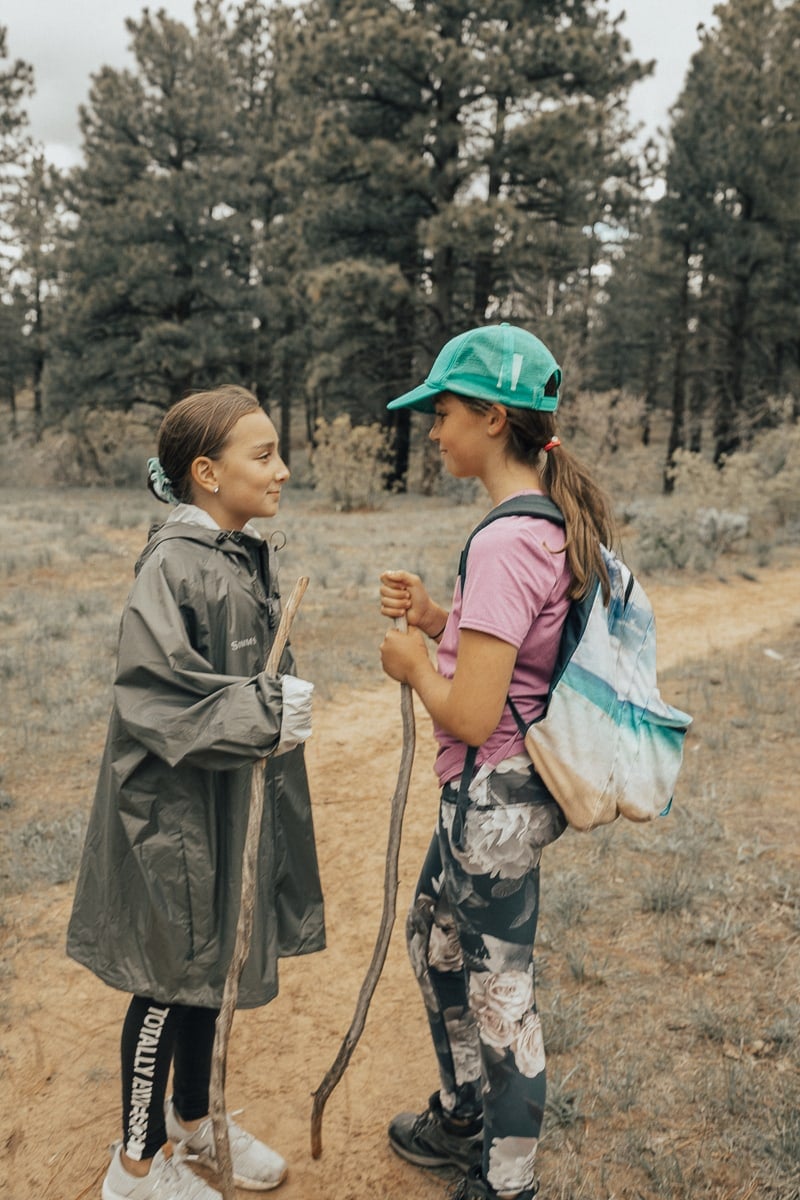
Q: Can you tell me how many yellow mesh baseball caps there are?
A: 0